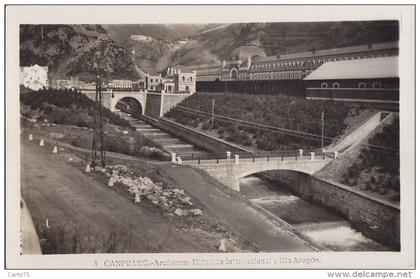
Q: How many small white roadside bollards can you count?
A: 6